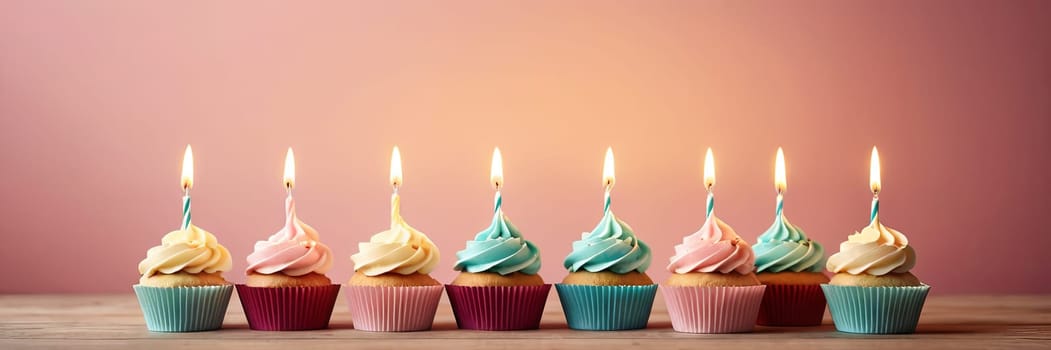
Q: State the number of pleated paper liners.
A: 8